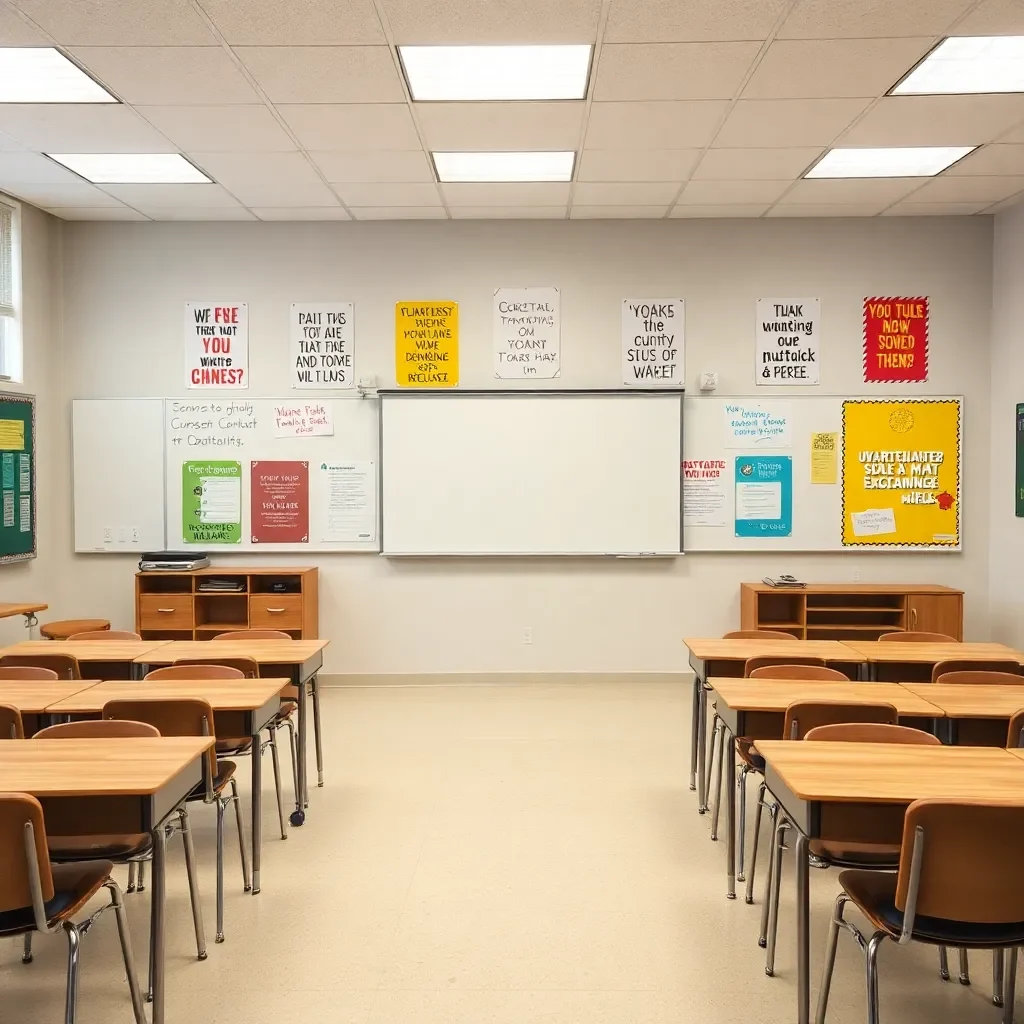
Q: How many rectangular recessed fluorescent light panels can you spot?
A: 6